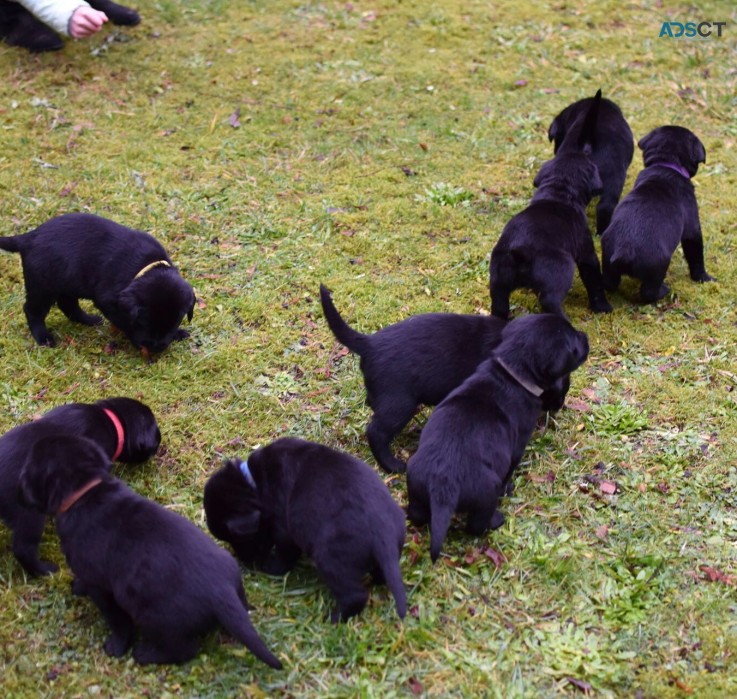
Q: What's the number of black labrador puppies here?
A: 9